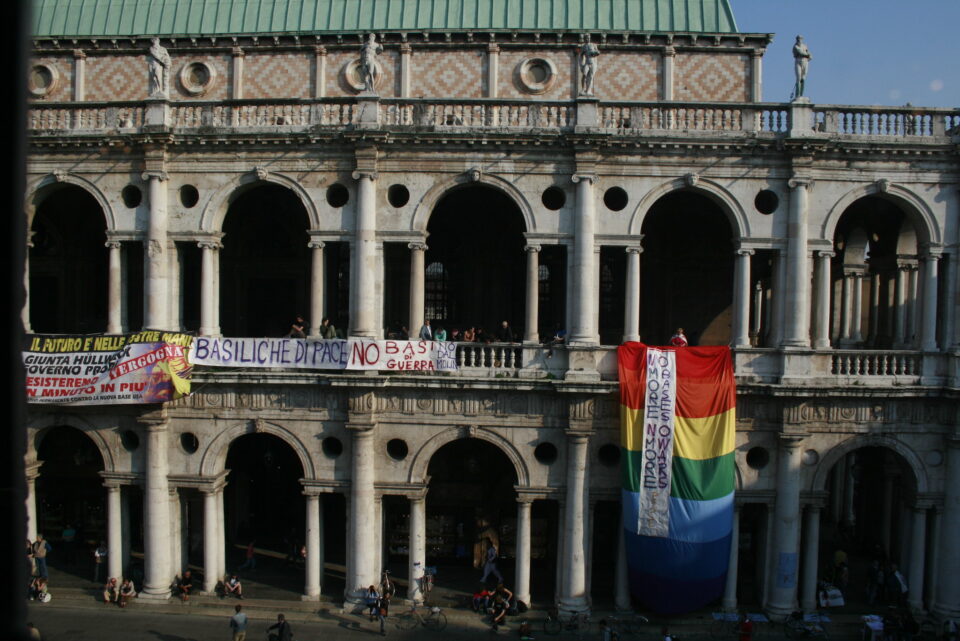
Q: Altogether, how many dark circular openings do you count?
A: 14